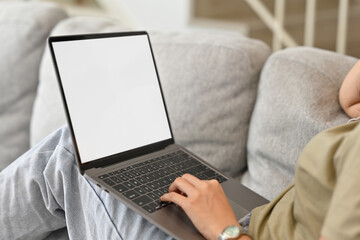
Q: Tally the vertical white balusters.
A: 3